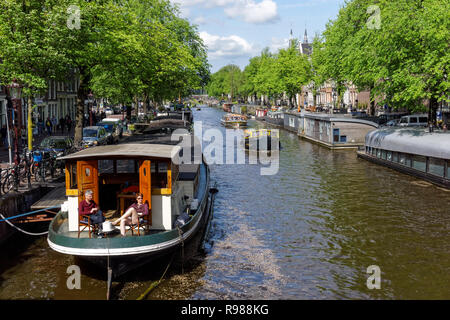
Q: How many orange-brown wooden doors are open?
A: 2